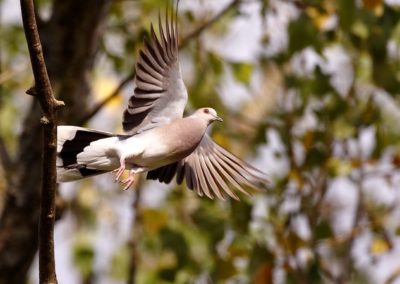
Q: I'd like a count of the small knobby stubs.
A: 3